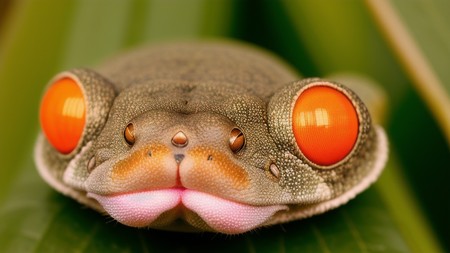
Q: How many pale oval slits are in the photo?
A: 2